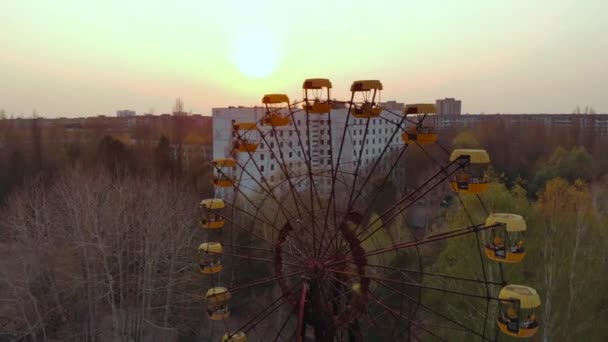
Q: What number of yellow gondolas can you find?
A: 13